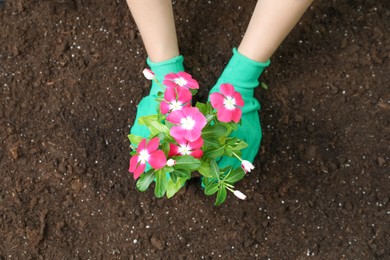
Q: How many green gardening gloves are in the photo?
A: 2